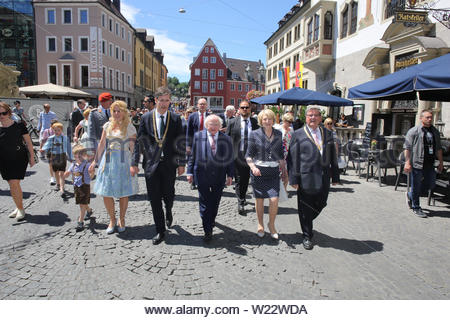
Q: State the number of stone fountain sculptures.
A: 1